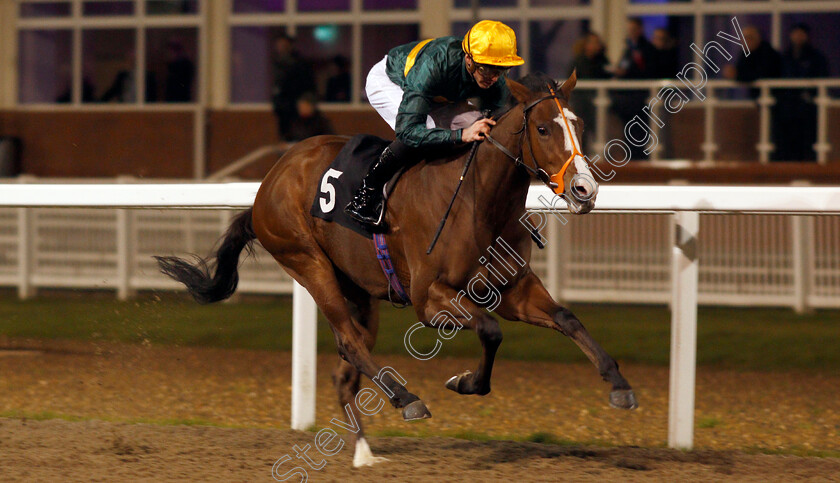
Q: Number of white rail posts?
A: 2